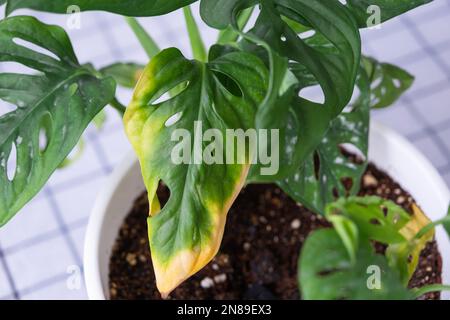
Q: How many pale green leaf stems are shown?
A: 3